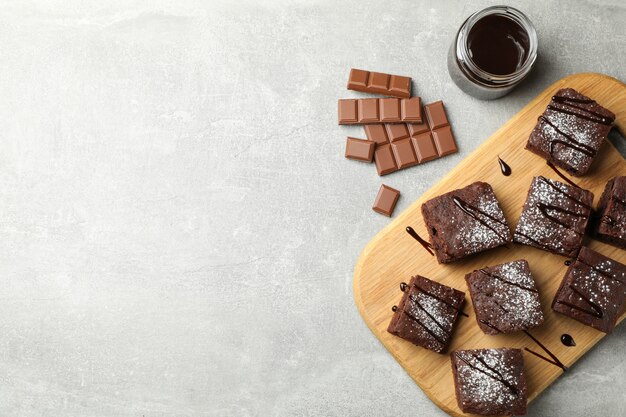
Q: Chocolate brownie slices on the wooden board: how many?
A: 8